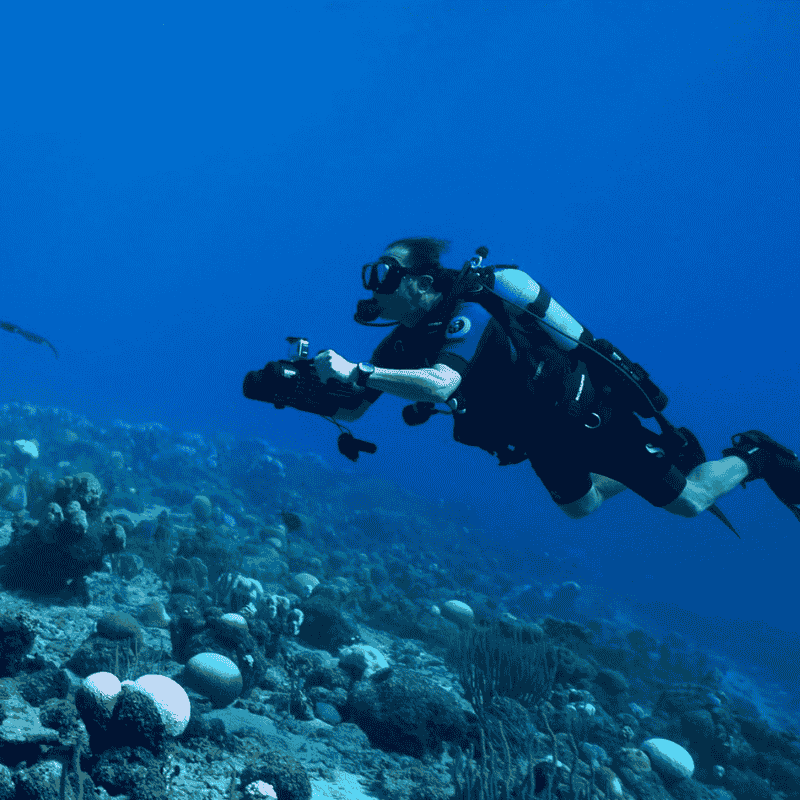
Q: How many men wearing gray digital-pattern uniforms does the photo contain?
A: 0